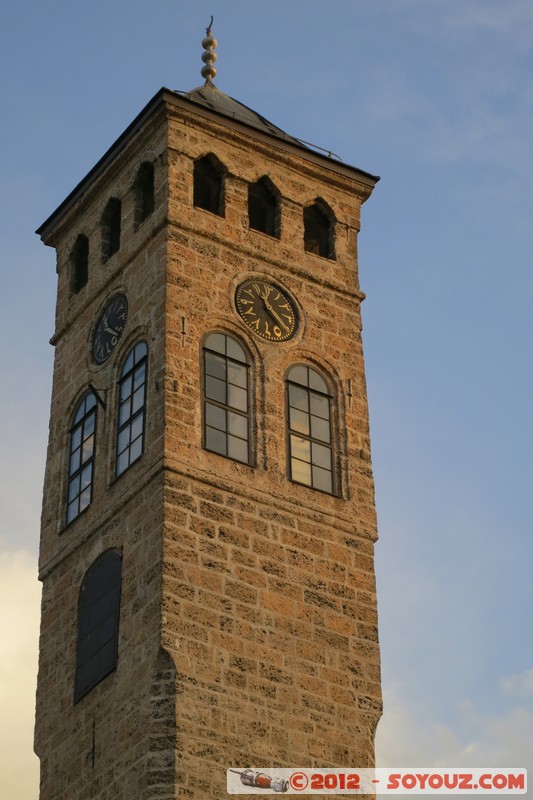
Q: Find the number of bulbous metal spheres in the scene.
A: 3